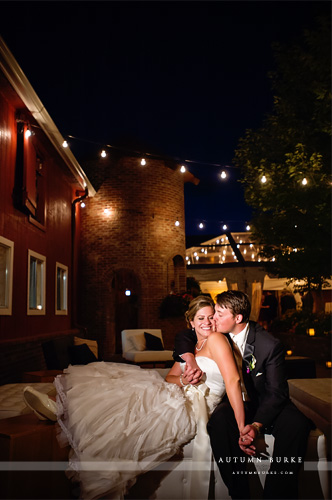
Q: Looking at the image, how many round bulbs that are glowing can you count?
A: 14